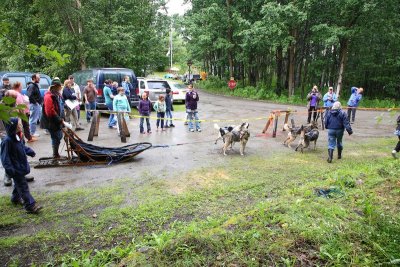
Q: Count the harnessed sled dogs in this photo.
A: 4